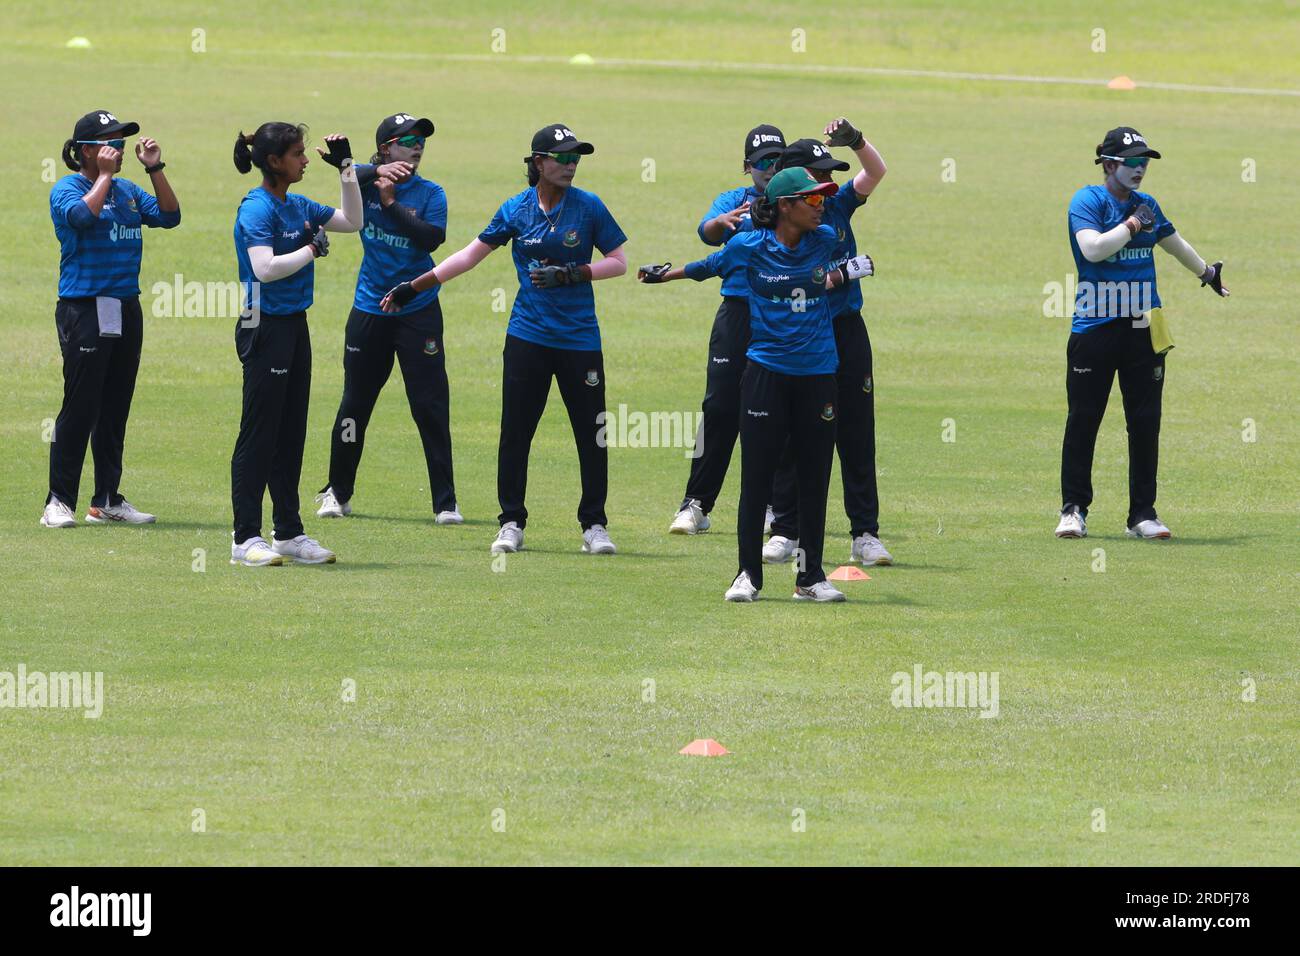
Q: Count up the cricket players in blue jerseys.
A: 8